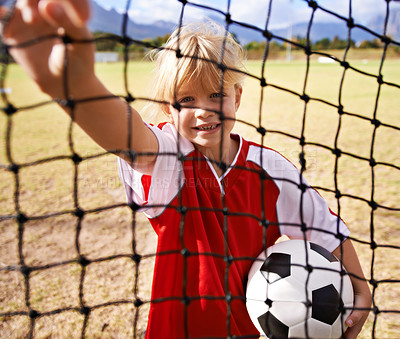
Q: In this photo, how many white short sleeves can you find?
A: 2